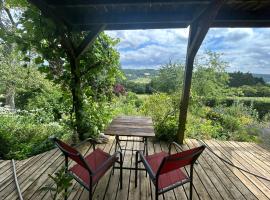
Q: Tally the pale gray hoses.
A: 1